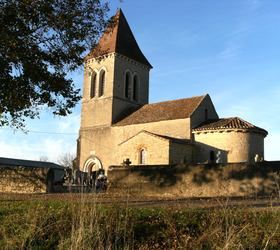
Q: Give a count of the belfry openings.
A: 4